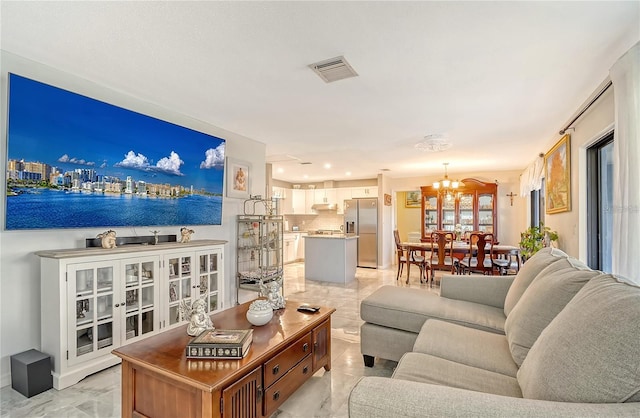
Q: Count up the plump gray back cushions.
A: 3